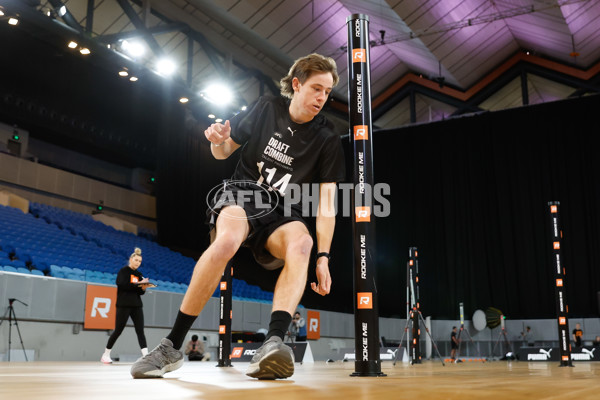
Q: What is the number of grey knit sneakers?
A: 2